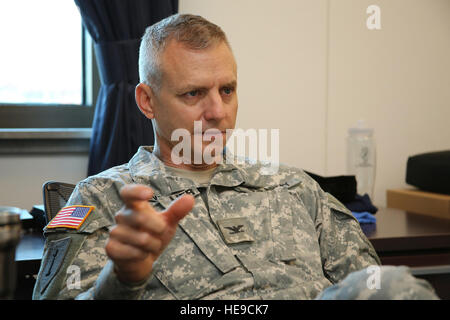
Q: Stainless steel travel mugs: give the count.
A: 1